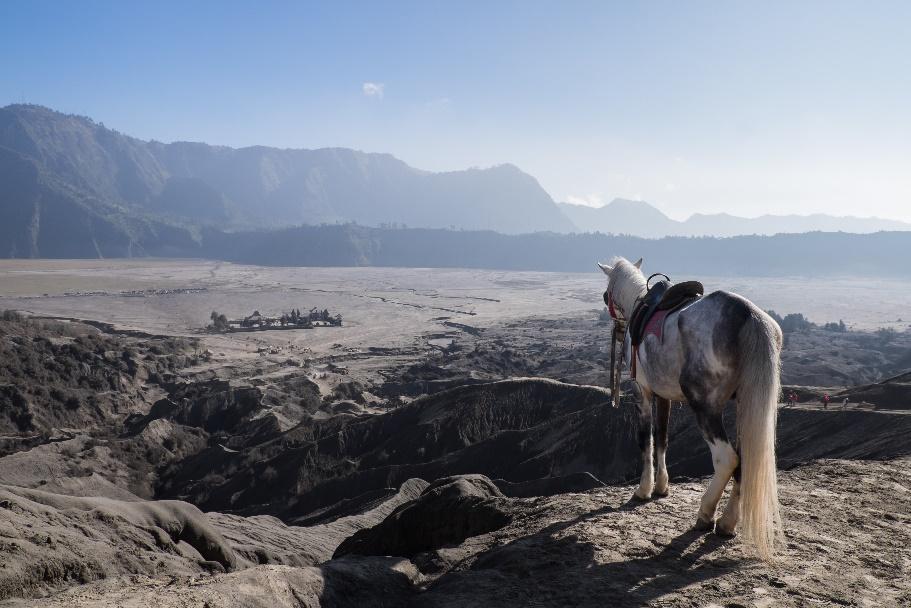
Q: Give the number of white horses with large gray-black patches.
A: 1